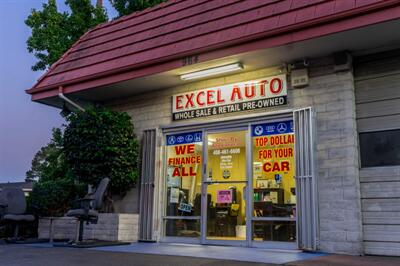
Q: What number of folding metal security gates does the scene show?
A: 2